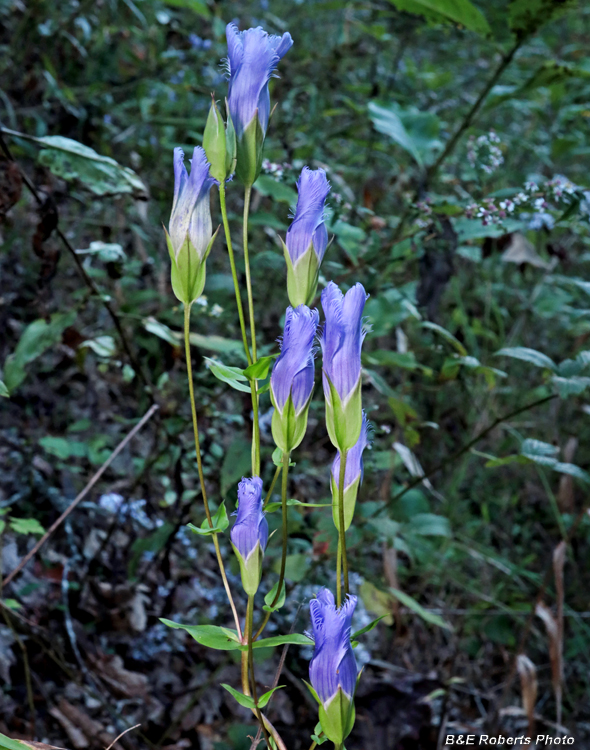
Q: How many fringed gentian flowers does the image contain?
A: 8